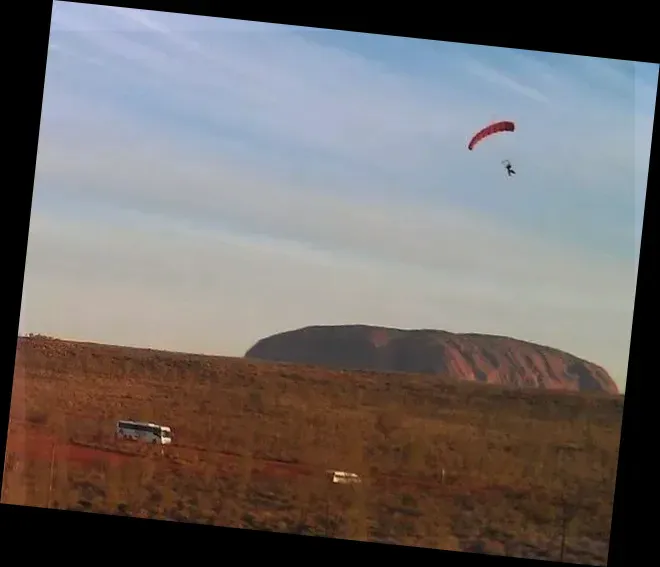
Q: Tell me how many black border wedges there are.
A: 4